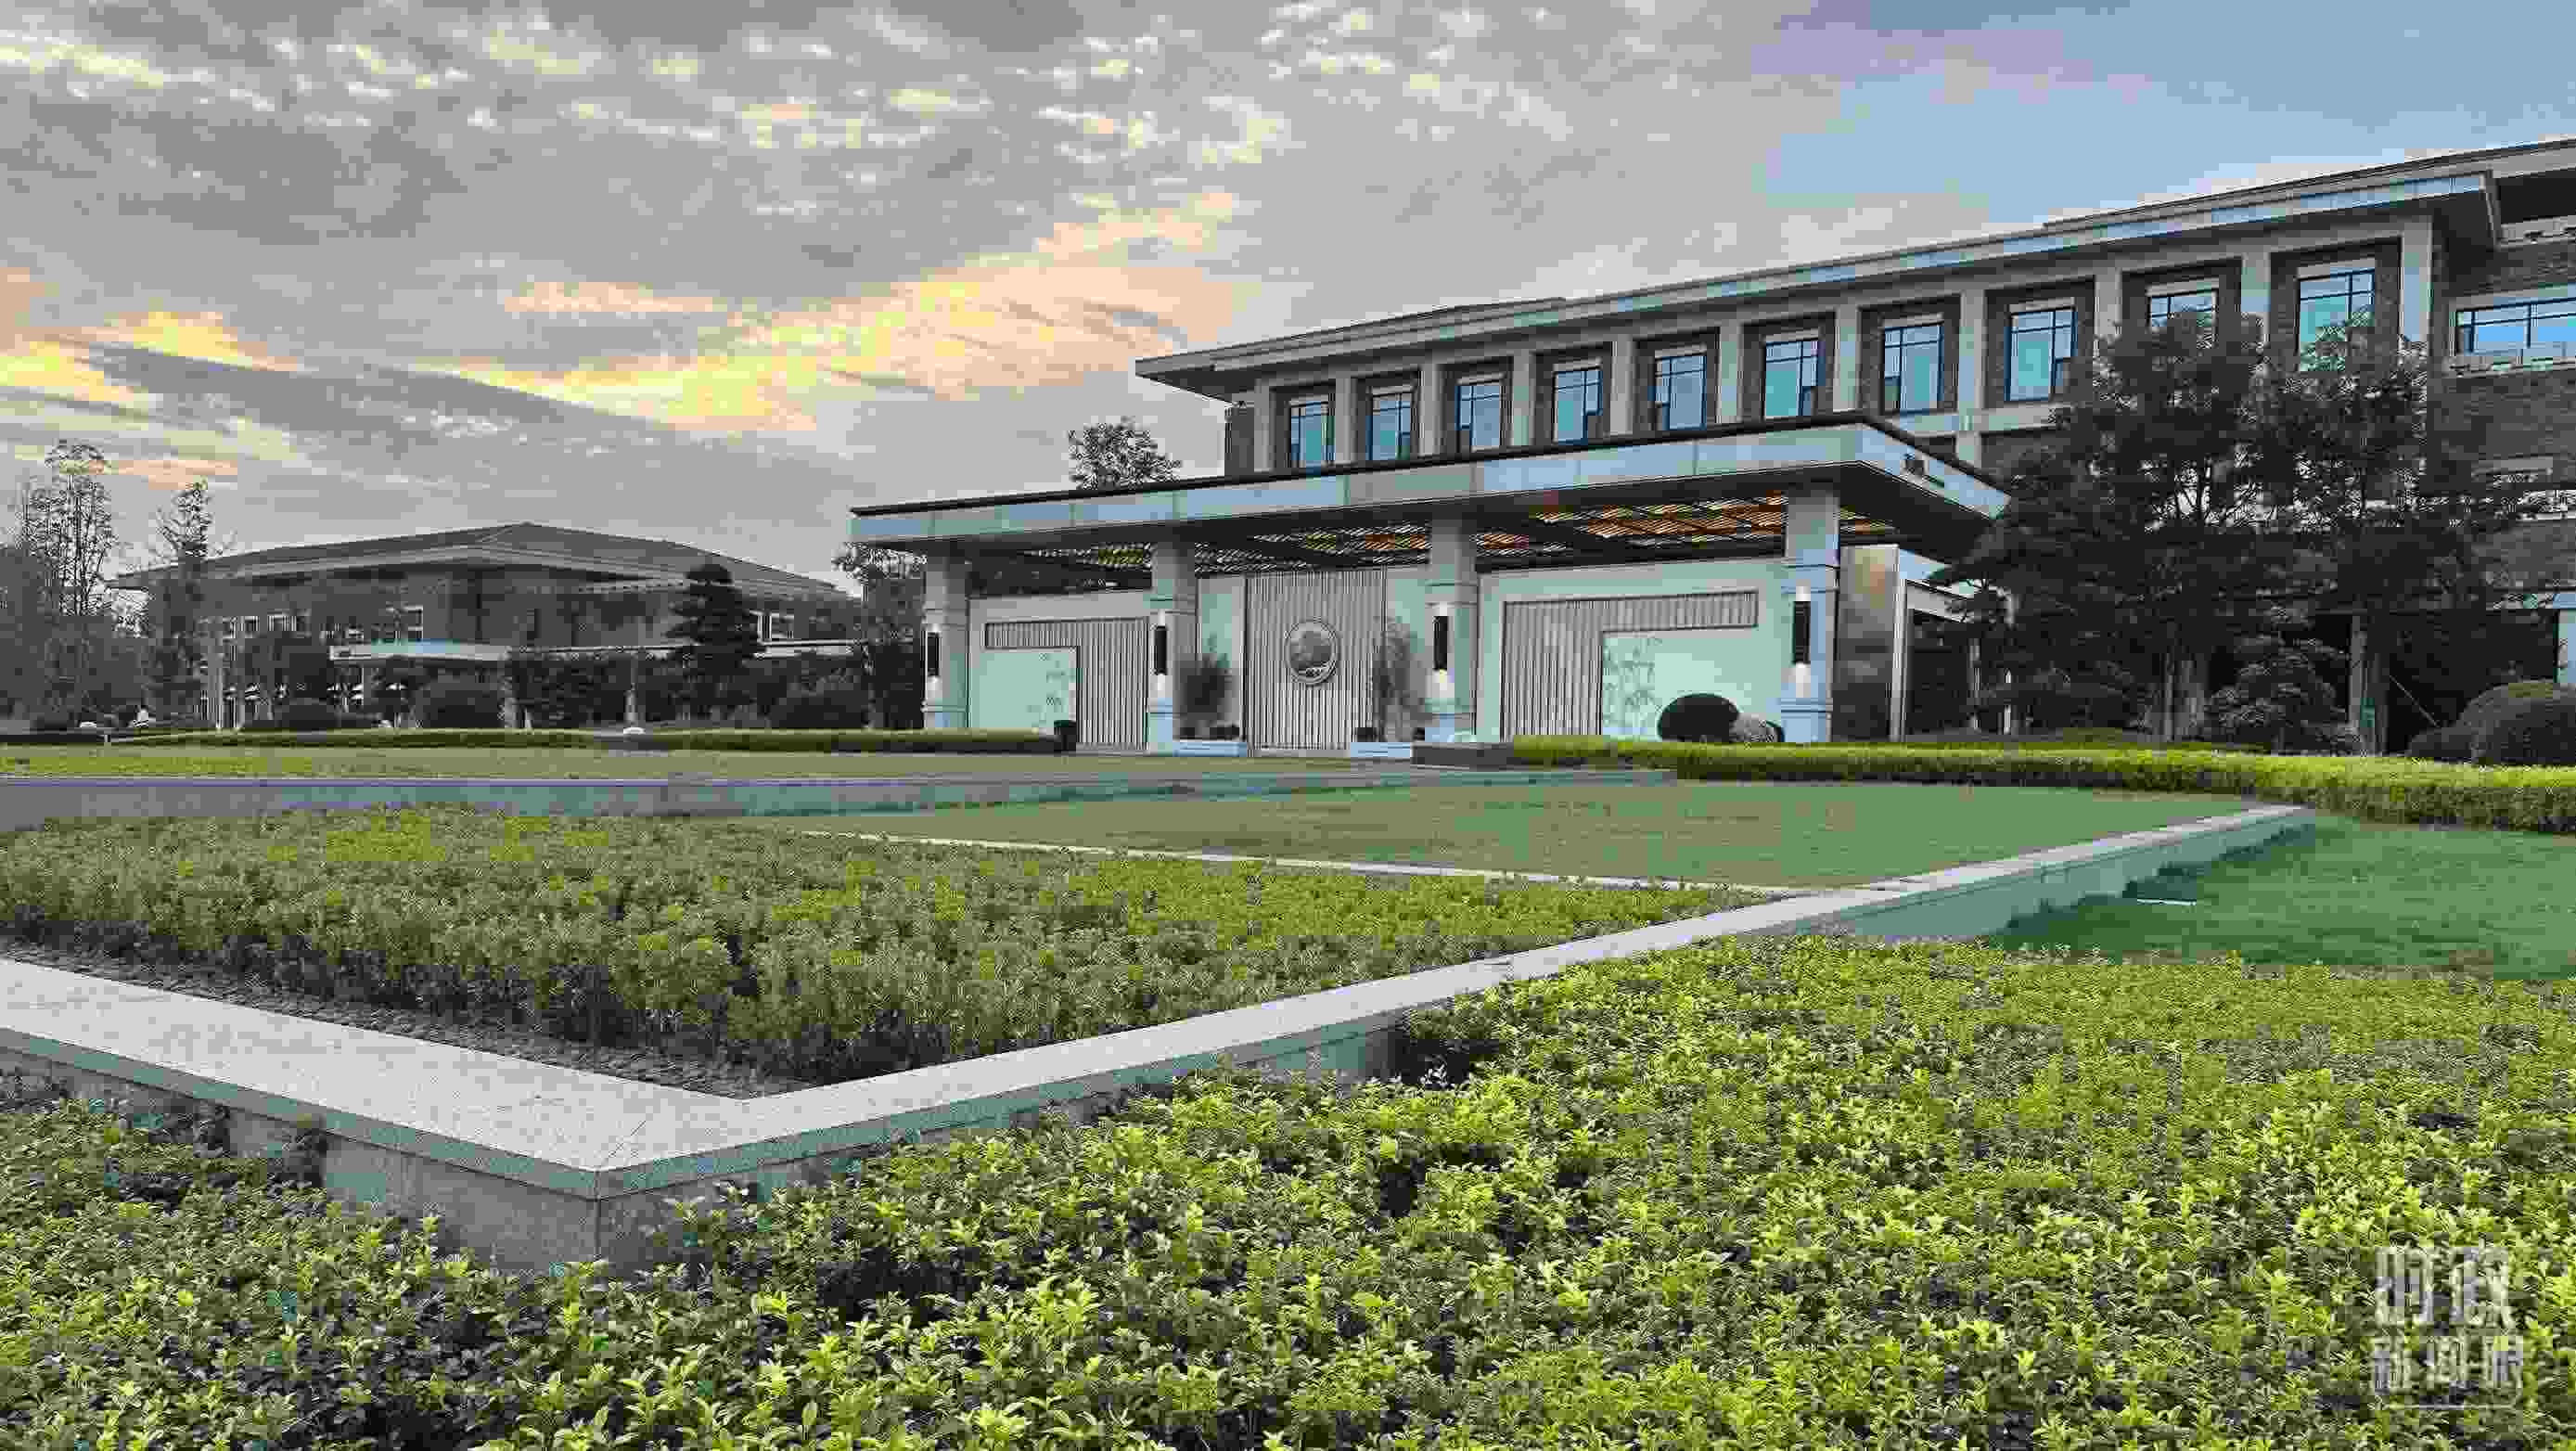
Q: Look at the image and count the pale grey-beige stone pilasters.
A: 11